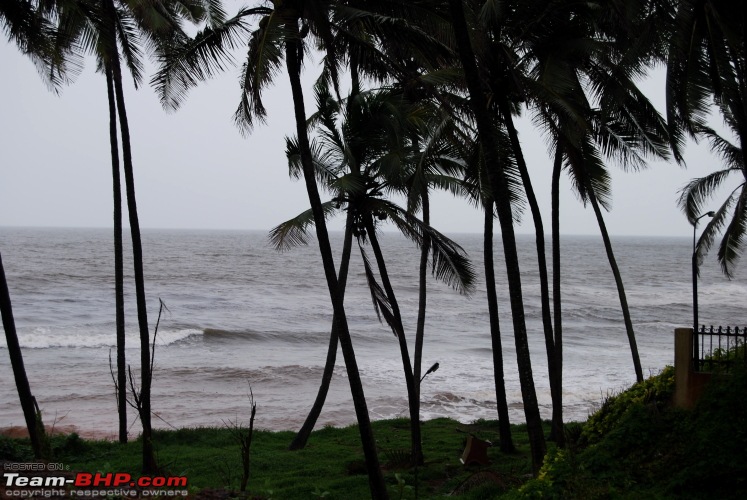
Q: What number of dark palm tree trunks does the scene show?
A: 12